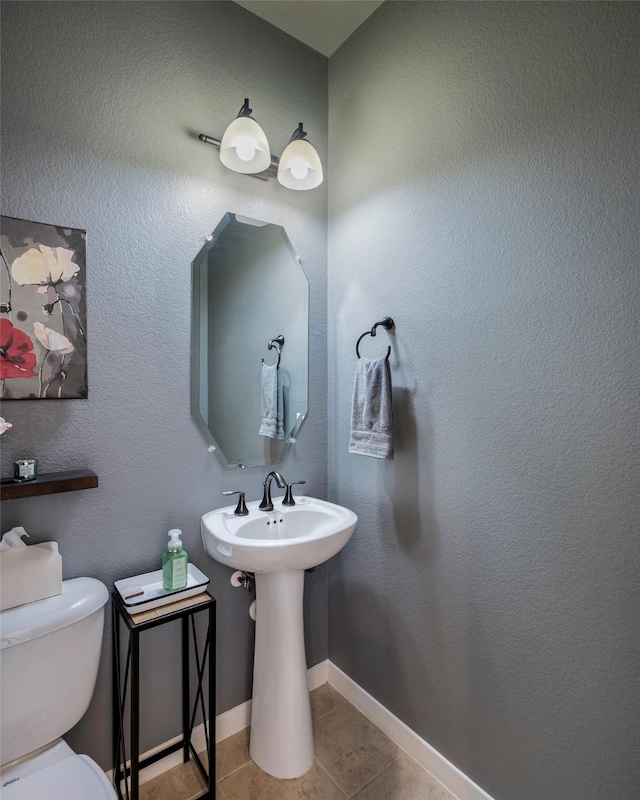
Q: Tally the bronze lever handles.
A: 2